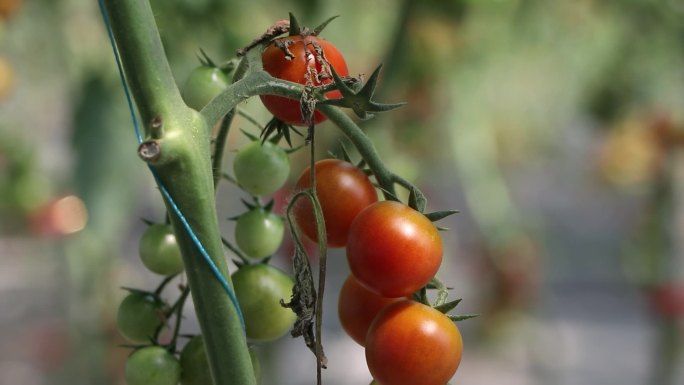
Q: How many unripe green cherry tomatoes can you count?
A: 8